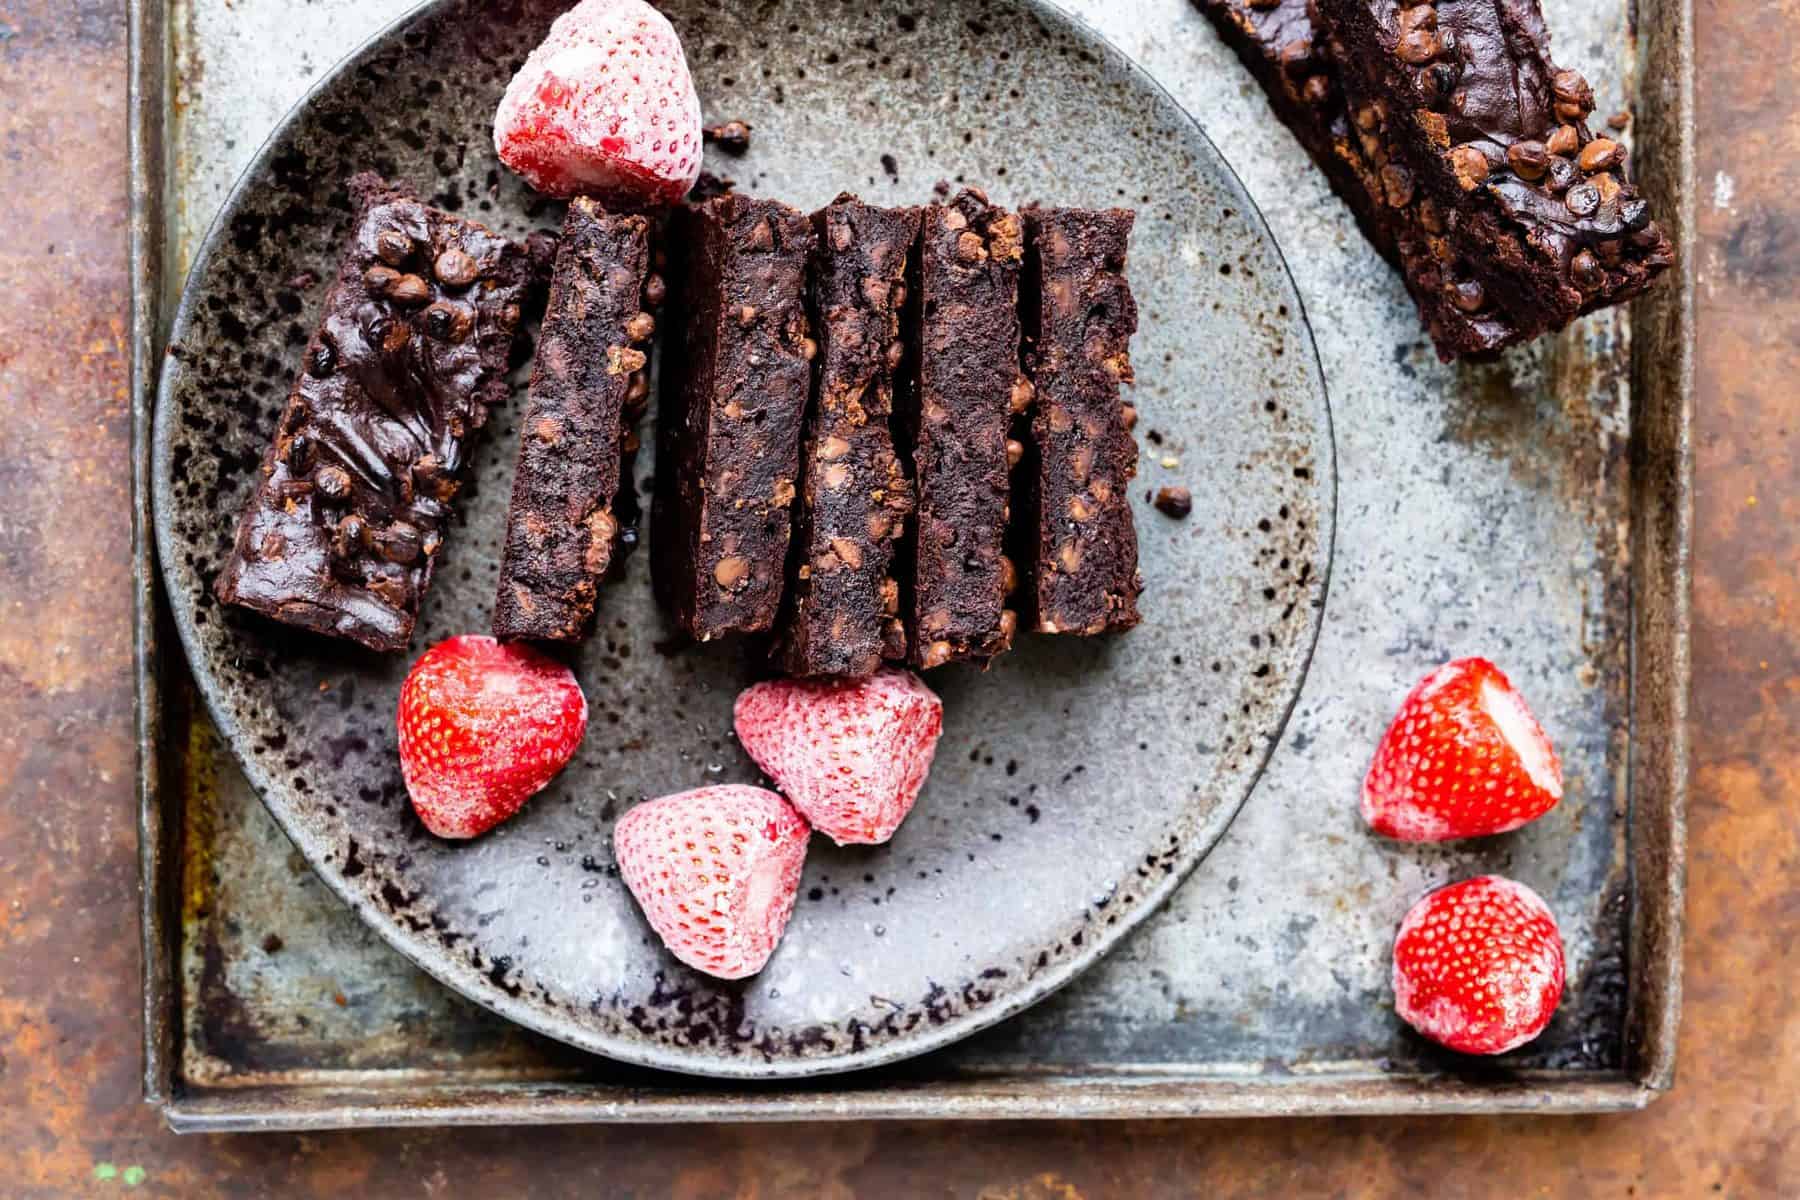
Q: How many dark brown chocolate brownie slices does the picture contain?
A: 8